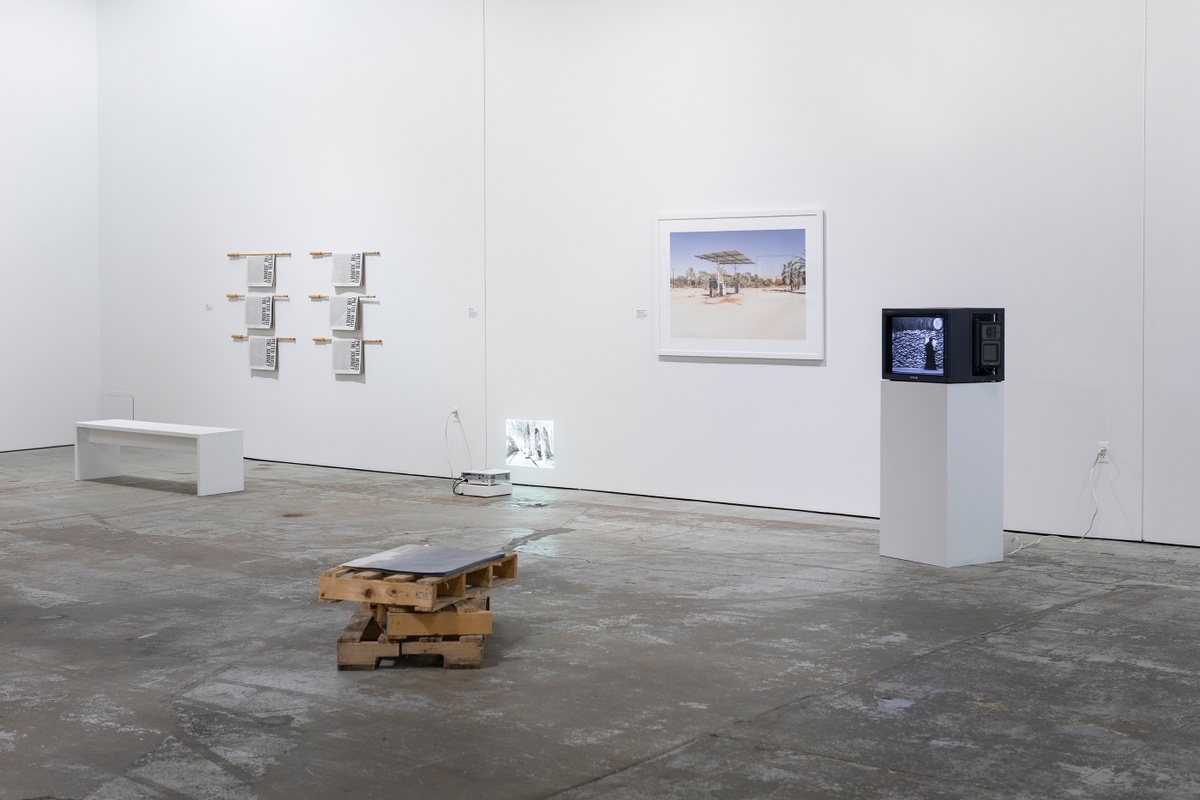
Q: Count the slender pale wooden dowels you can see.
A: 6